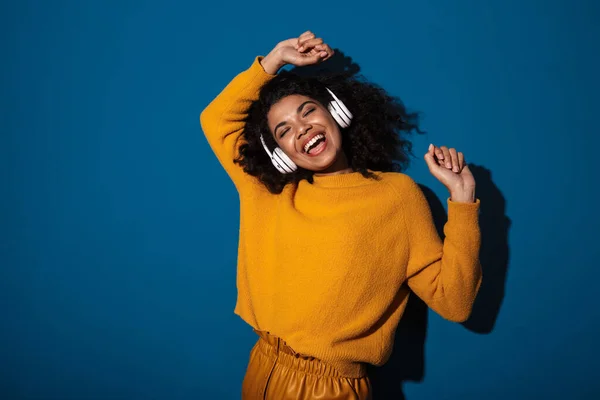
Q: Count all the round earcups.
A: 2